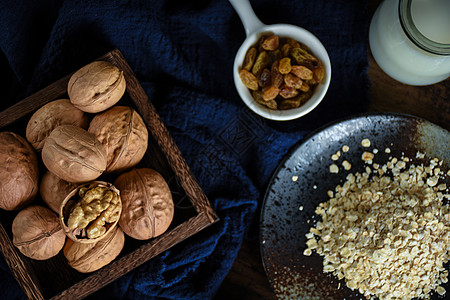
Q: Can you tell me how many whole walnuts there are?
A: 9